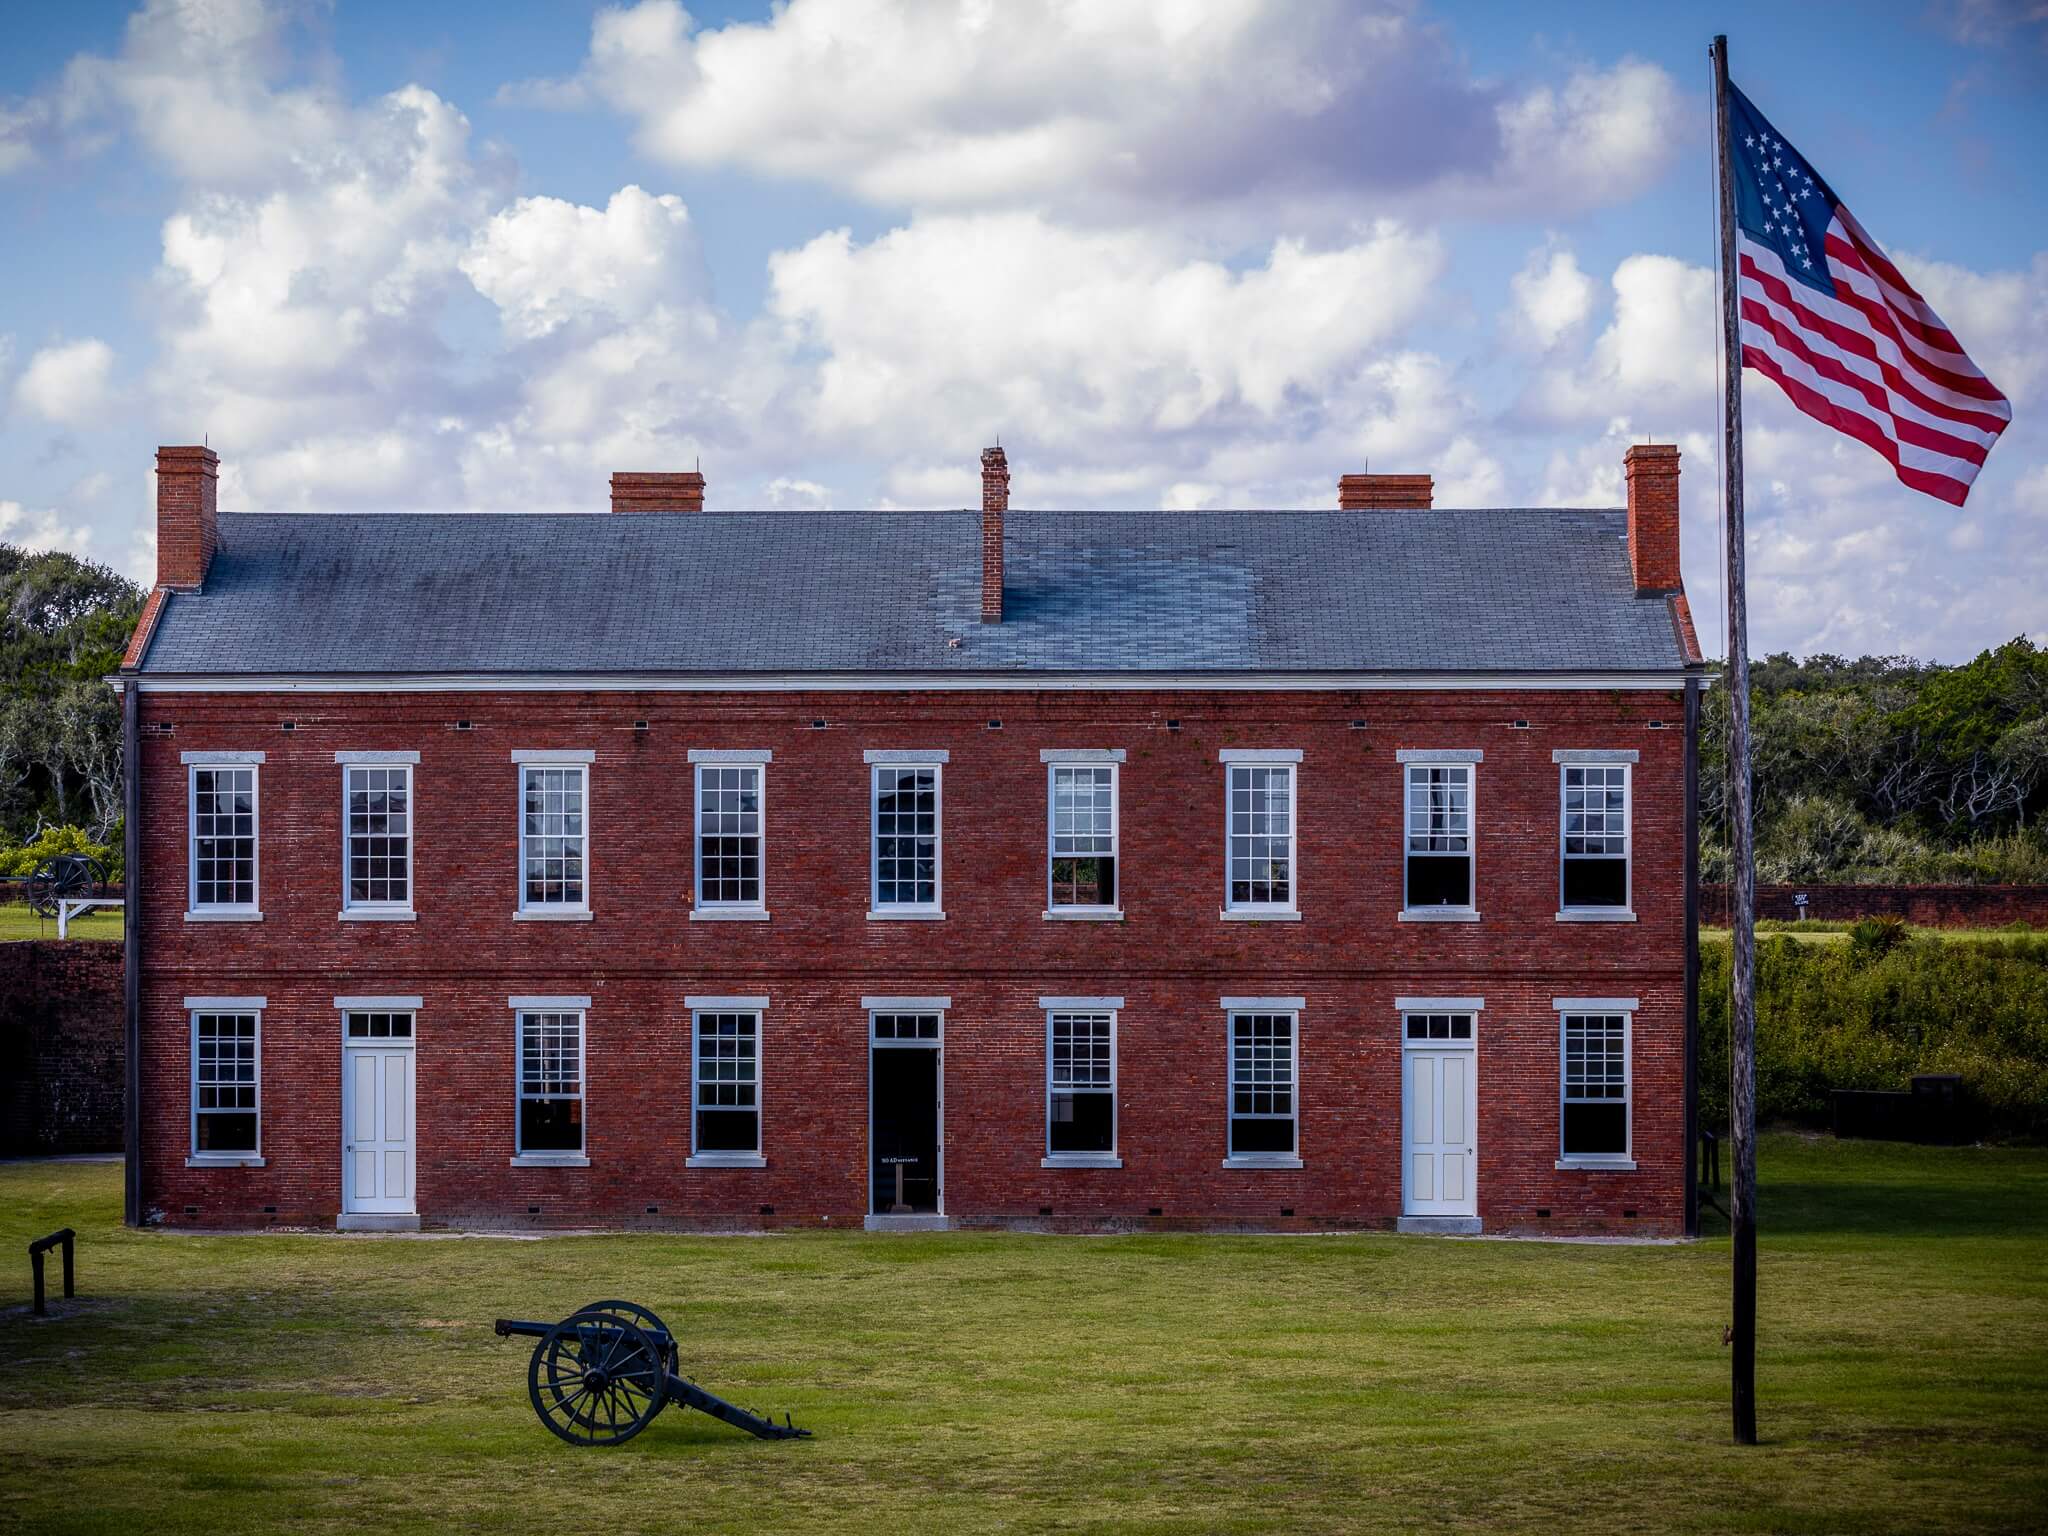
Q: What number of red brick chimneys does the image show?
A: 5